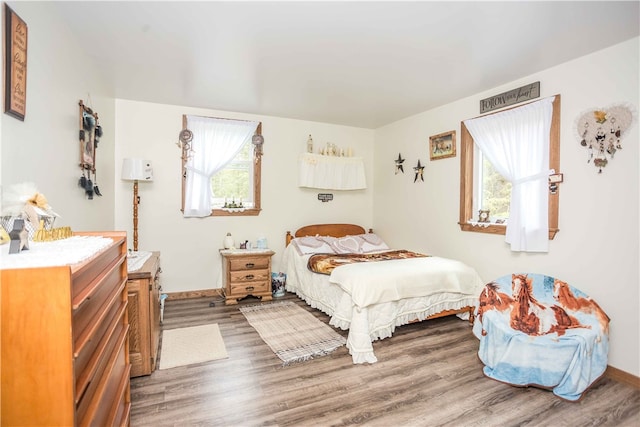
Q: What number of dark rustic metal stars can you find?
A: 2